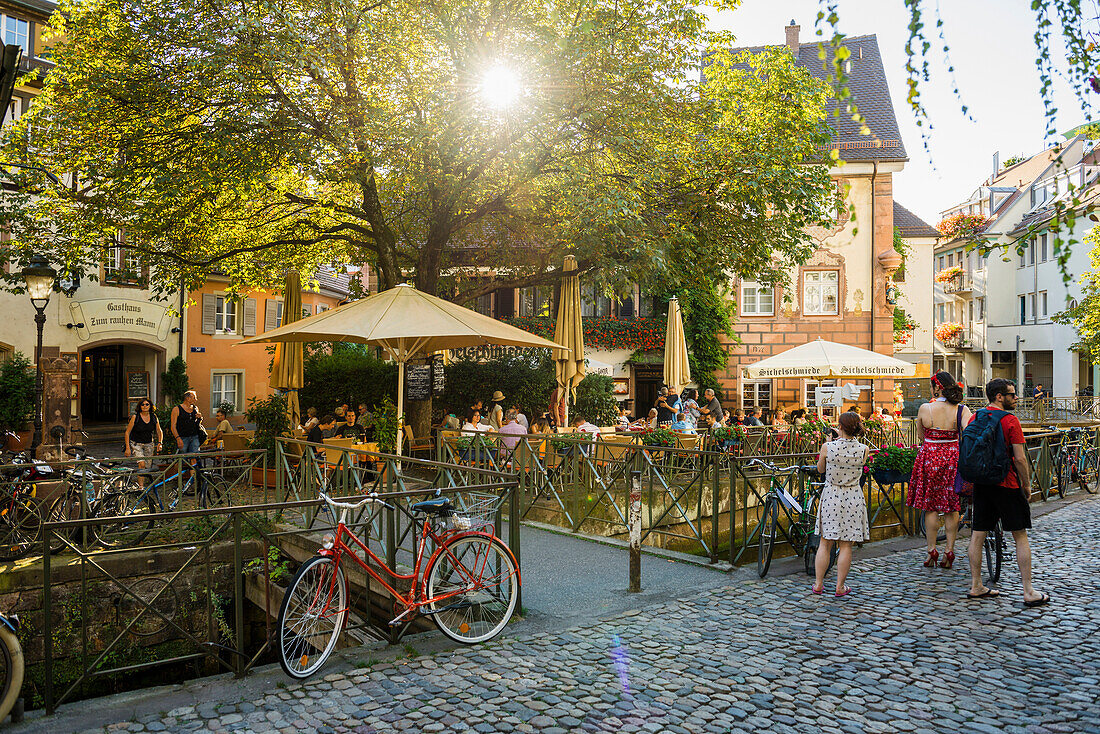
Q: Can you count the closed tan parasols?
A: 3